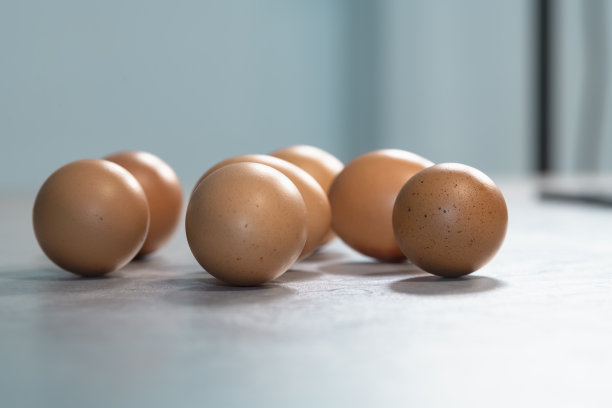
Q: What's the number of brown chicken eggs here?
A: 7